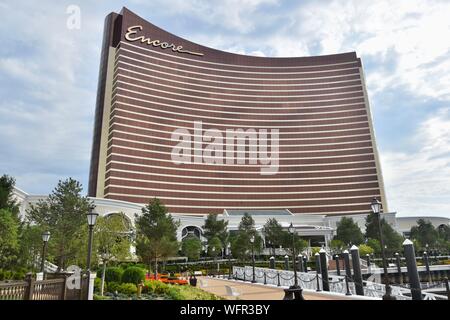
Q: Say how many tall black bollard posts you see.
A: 13